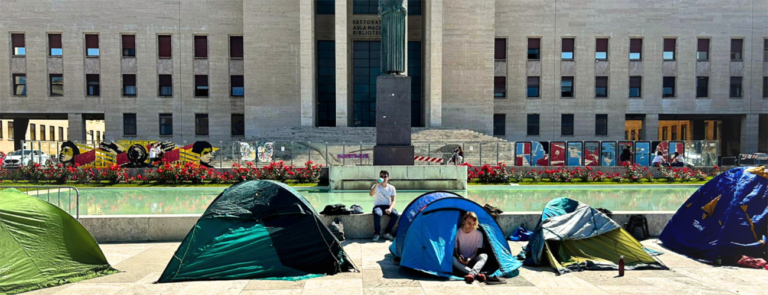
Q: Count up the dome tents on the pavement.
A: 5